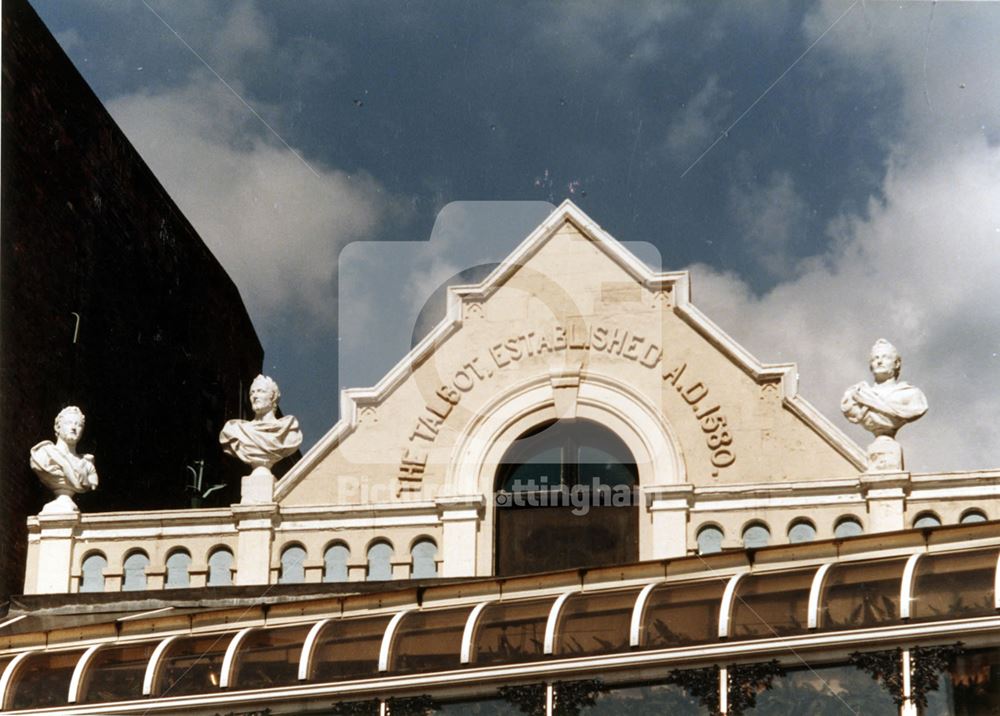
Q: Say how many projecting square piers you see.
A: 5